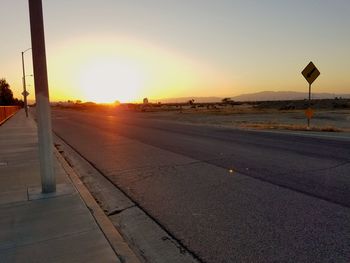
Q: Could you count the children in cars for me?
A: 0